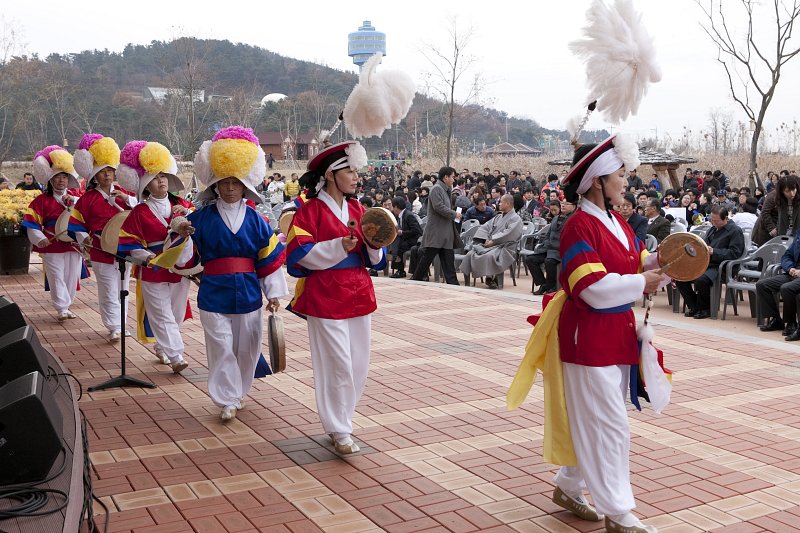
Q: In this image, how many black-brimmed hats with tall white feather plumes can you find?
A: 2